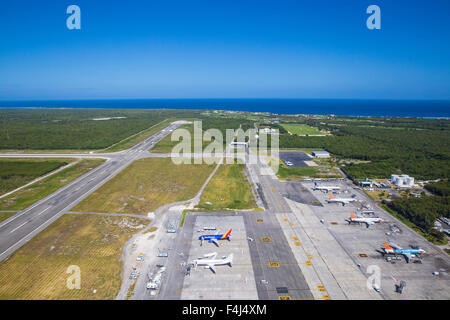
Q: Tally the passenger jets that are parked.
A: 6